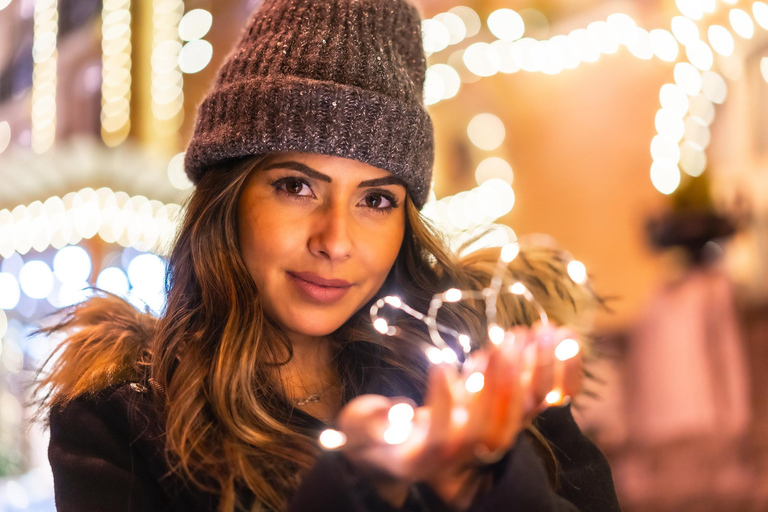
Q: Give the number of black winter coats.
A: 1